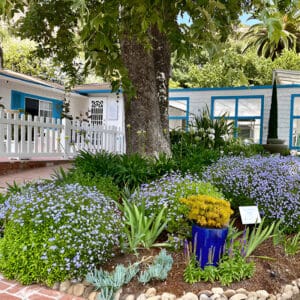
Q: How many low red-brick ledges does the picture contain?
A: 1